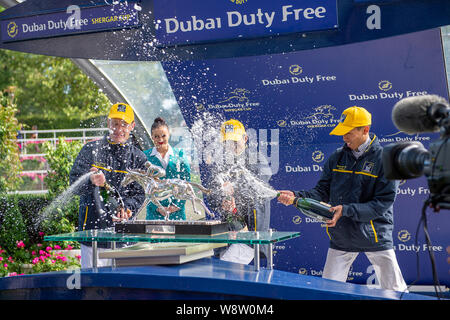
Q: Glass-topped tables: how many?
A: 1